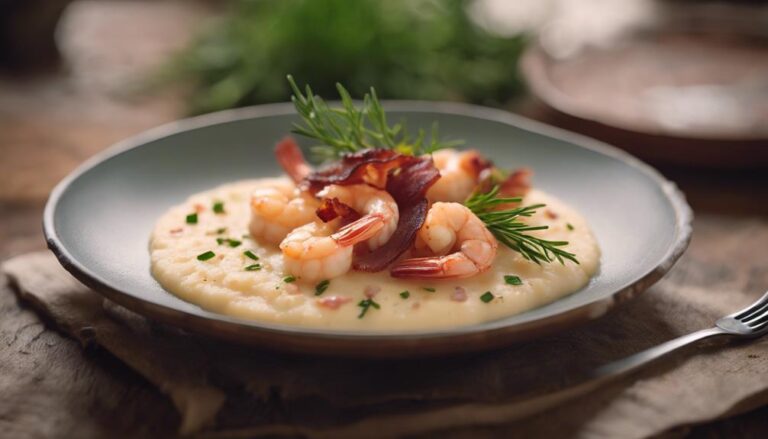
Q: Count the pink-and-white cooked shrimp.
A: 5